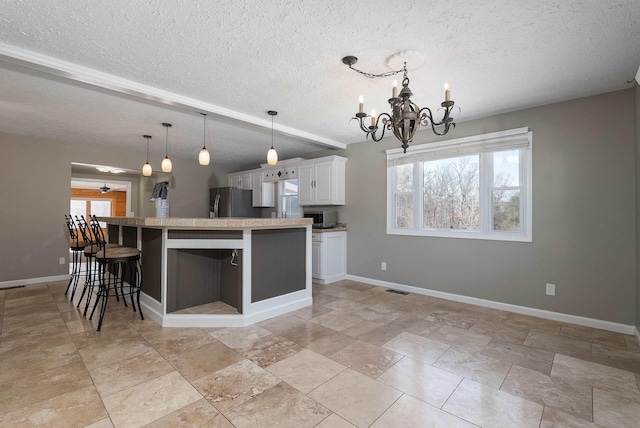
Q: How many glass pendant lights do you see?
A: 4